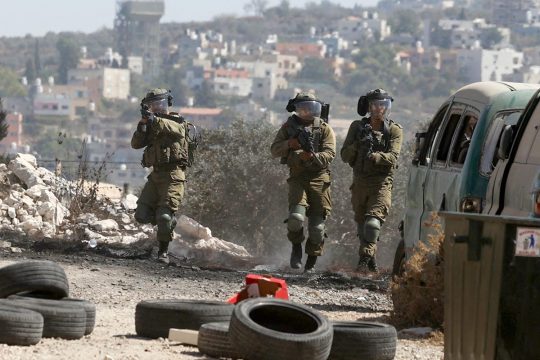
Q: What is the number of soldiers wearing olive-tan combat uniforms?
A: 3